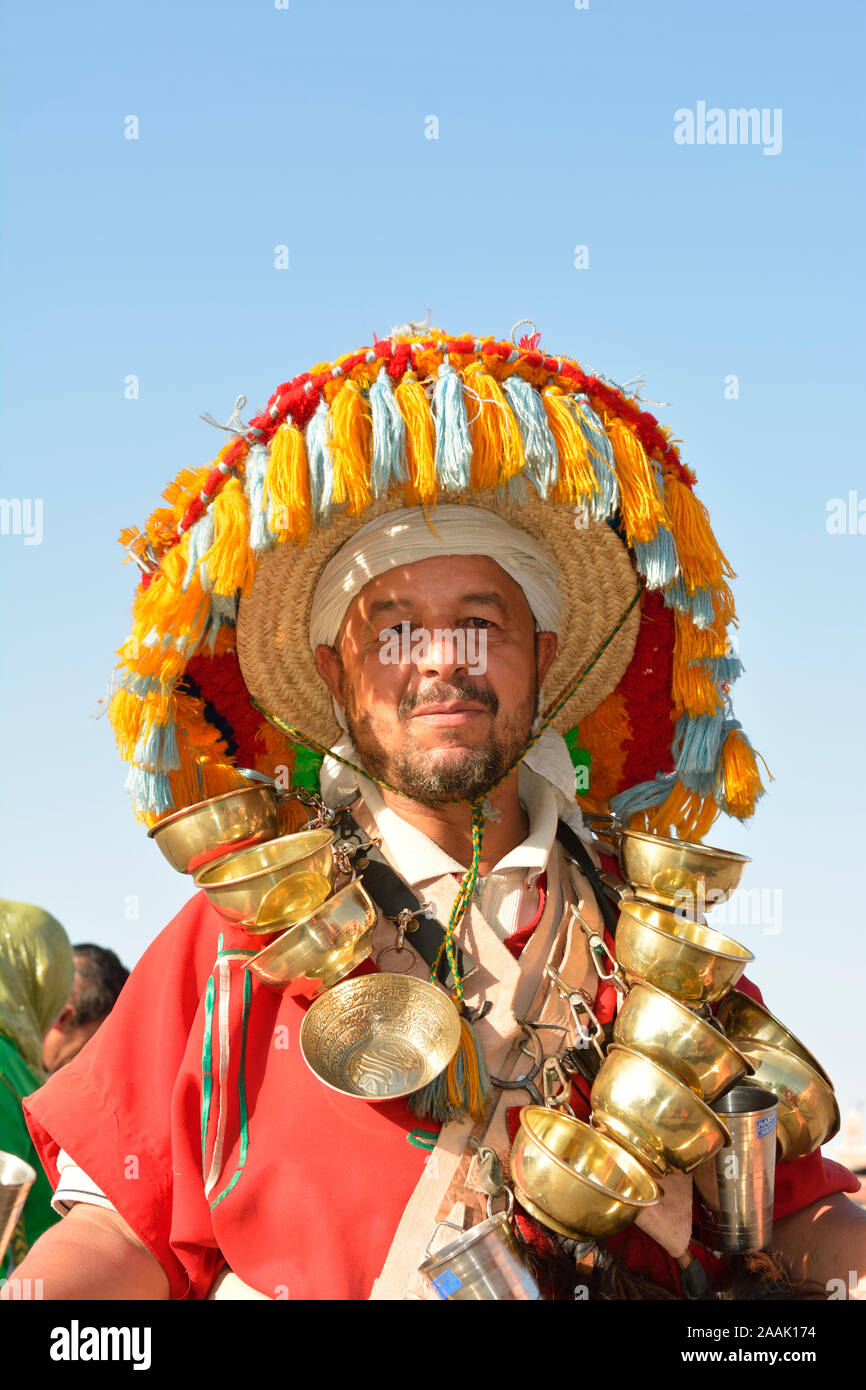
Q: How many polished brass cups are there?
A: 11